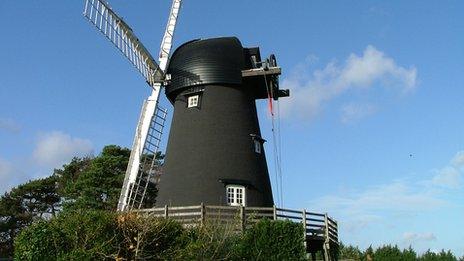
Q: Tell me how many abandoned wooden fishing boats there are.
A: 0